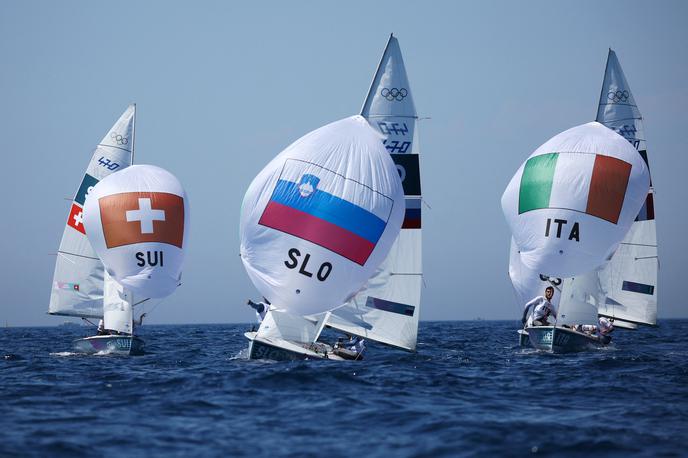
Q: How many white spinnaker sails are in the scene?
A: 3